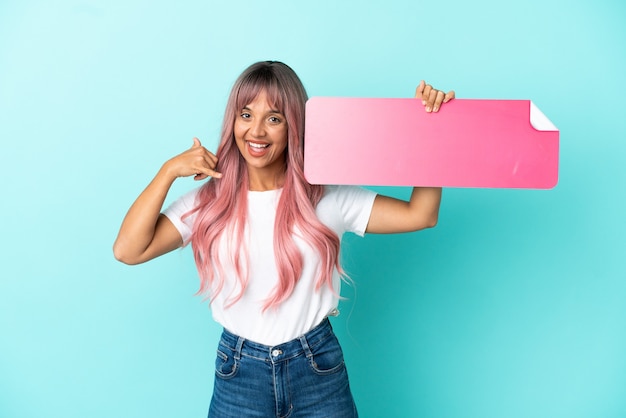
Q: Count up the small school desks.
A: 0